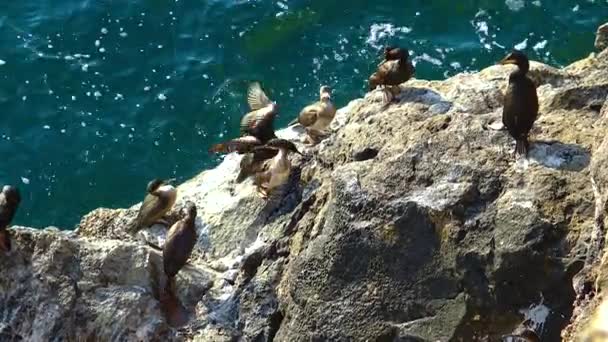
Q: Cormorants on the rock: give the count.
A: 8